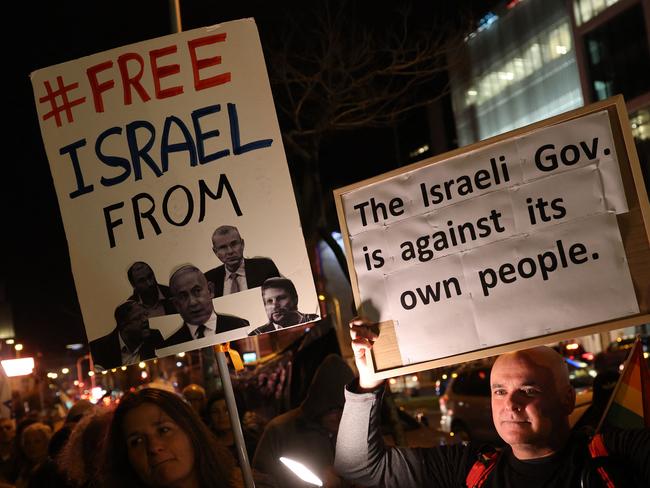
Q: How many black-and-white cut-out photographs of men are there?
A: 5